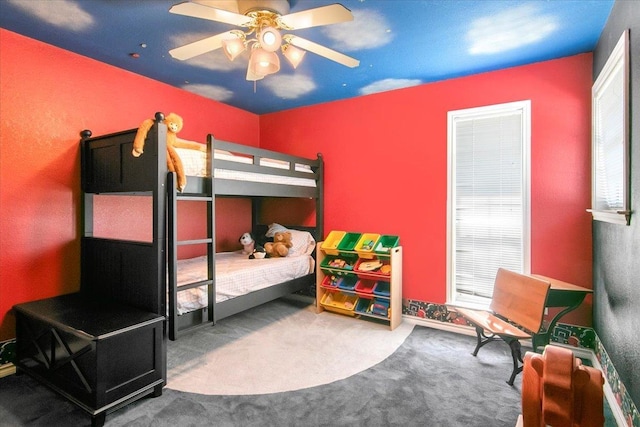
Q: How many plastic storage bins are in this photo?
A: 12